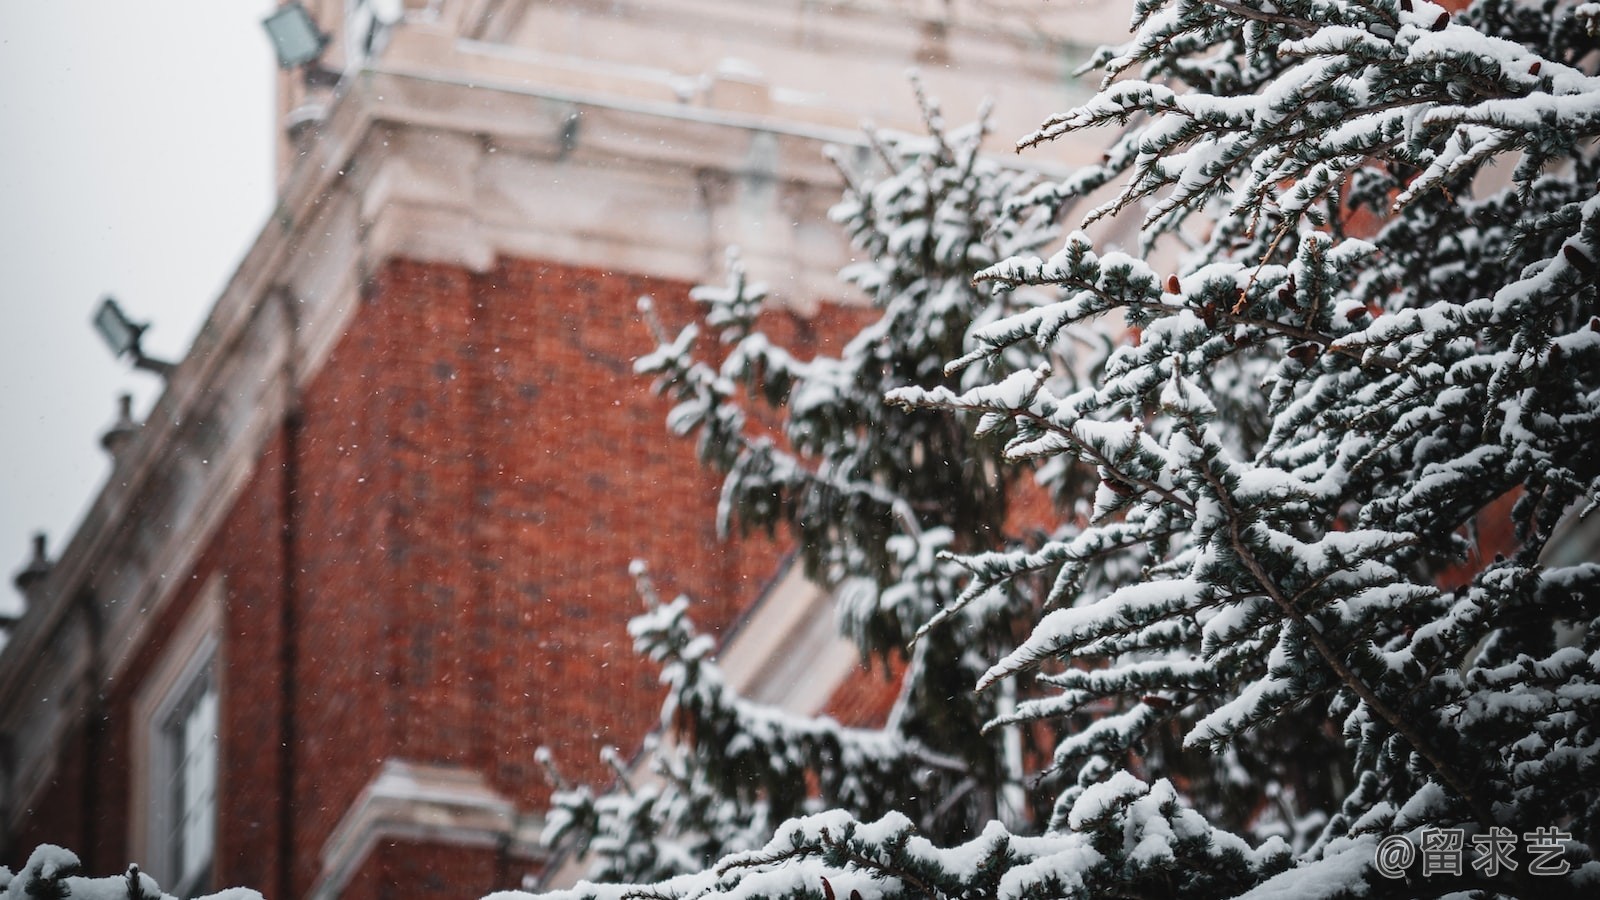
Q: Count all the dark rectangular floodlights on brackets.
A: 2